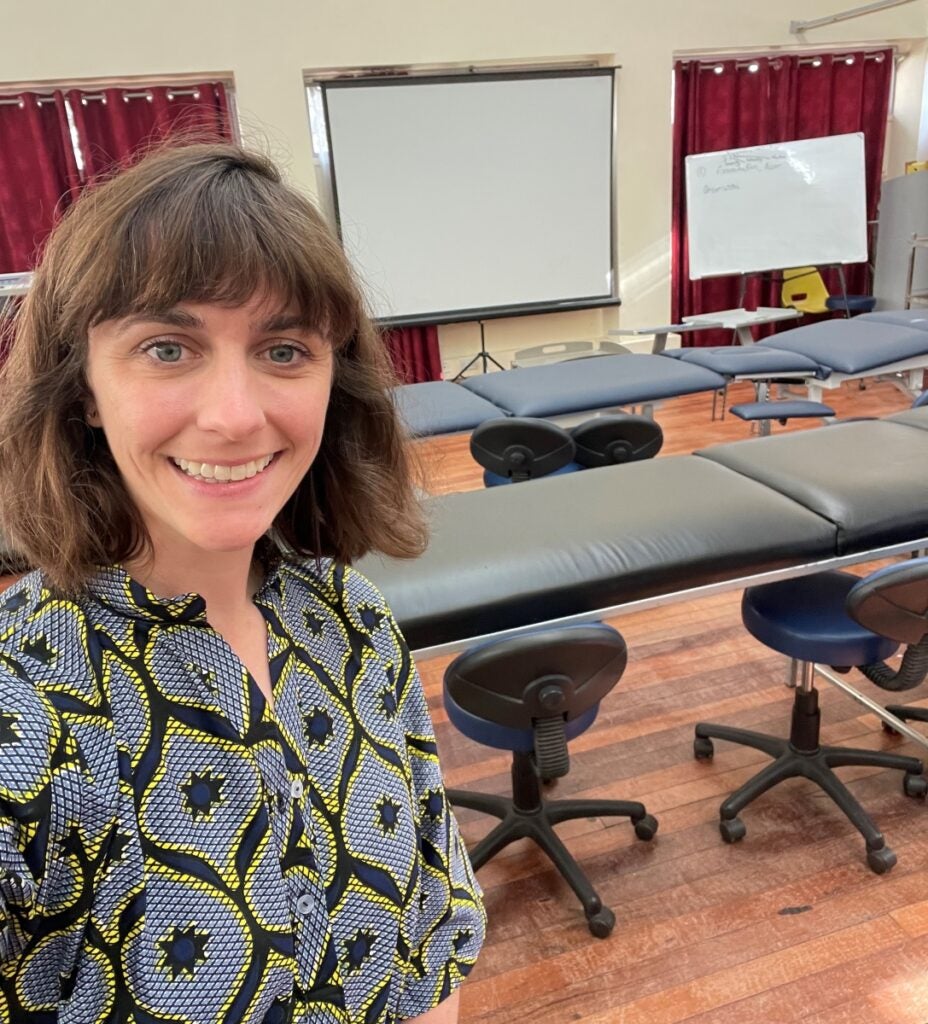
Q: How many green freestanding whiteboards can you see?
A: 0